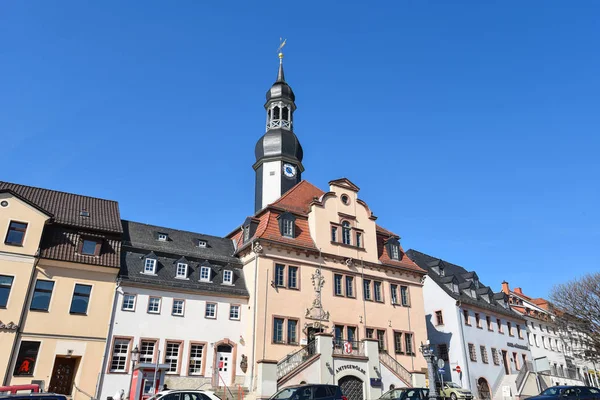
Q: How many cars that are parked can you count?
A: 6